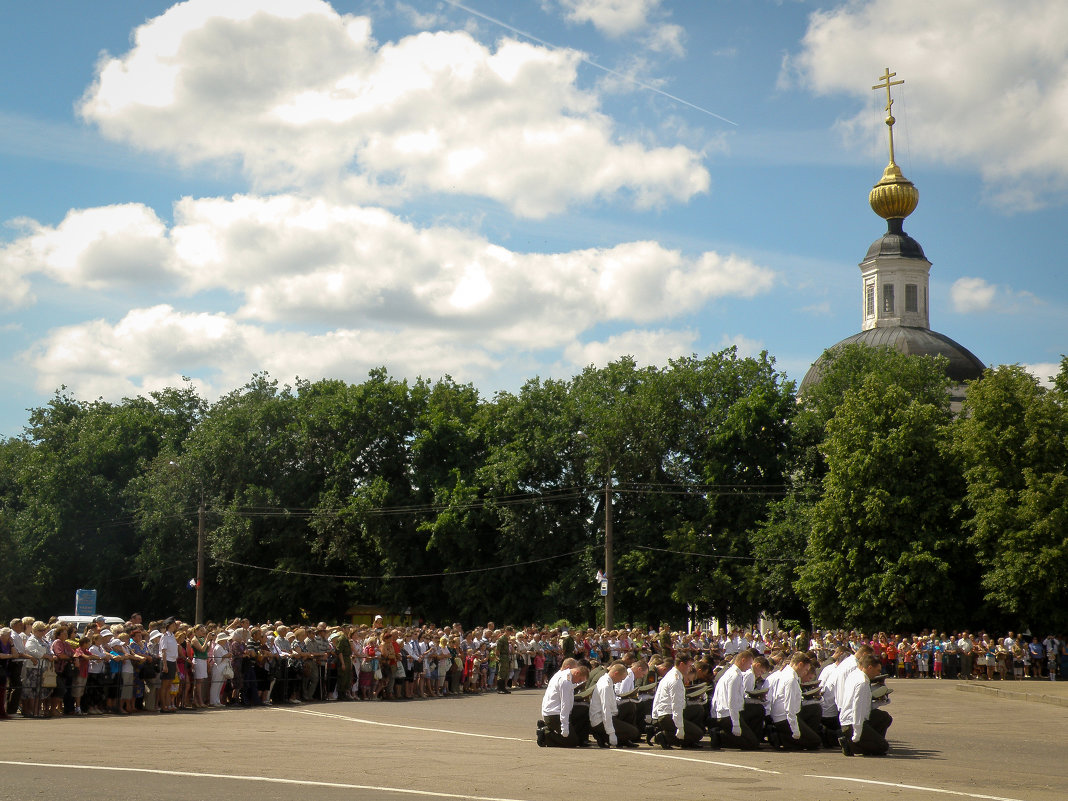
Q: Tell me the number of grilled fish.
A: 0